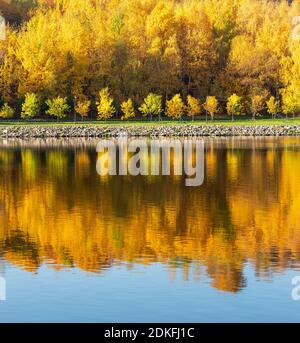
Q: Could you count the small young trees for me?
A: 14